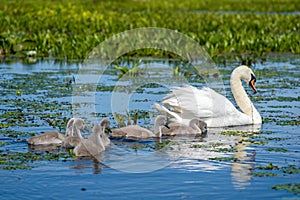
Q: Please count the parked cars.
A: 0